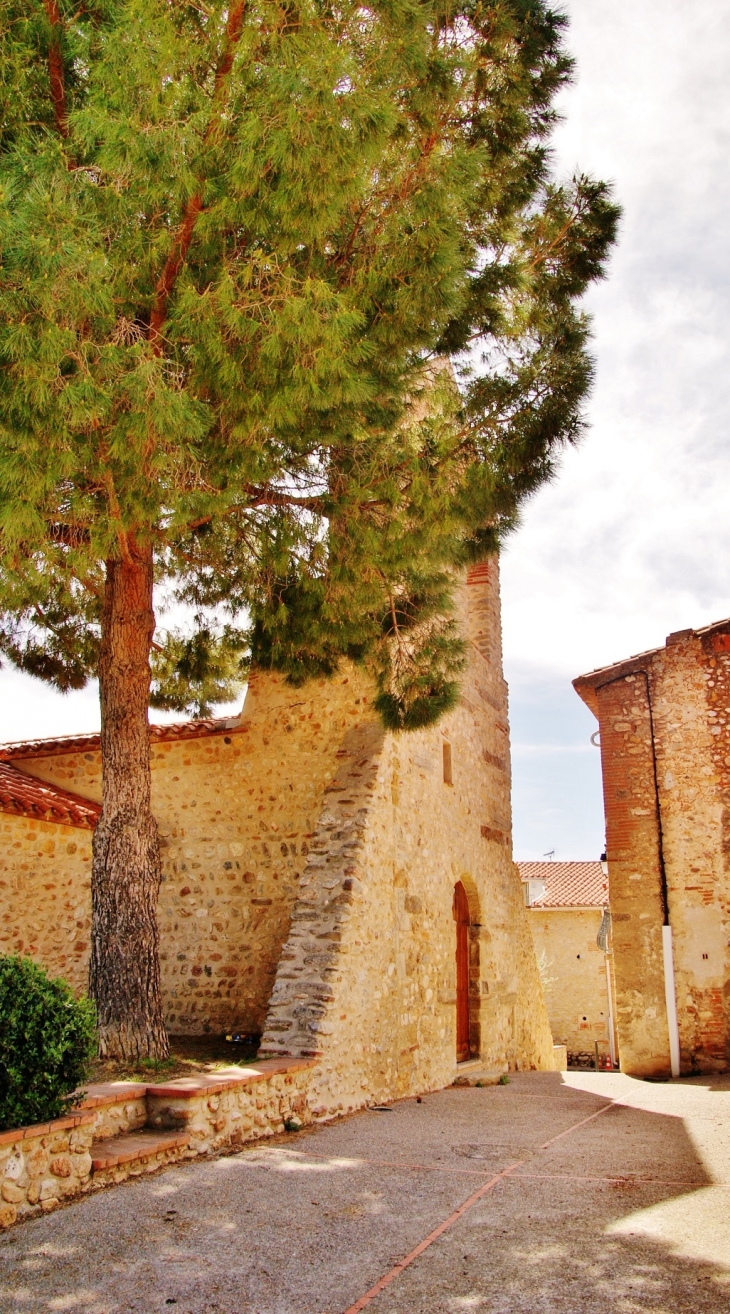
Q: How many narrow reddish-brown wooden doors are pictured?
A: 1